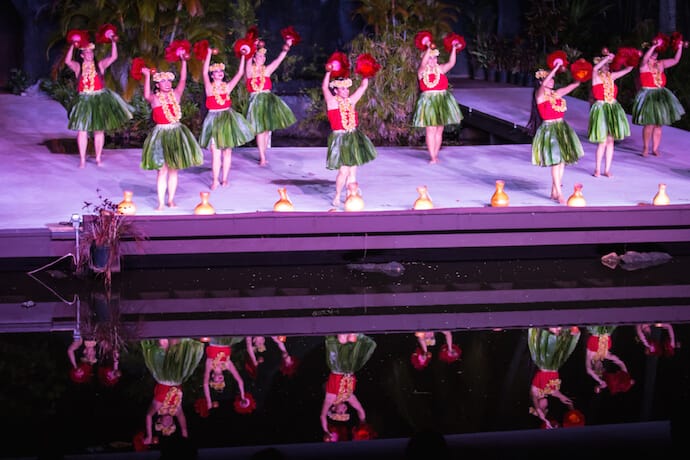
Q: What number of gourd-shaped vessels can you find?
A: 8